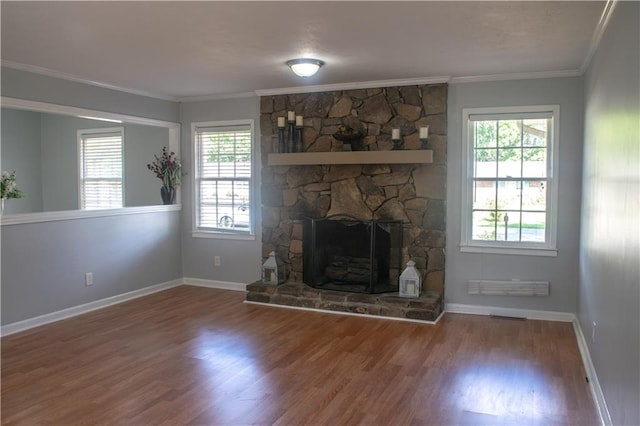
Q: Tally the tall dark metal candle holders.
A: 3